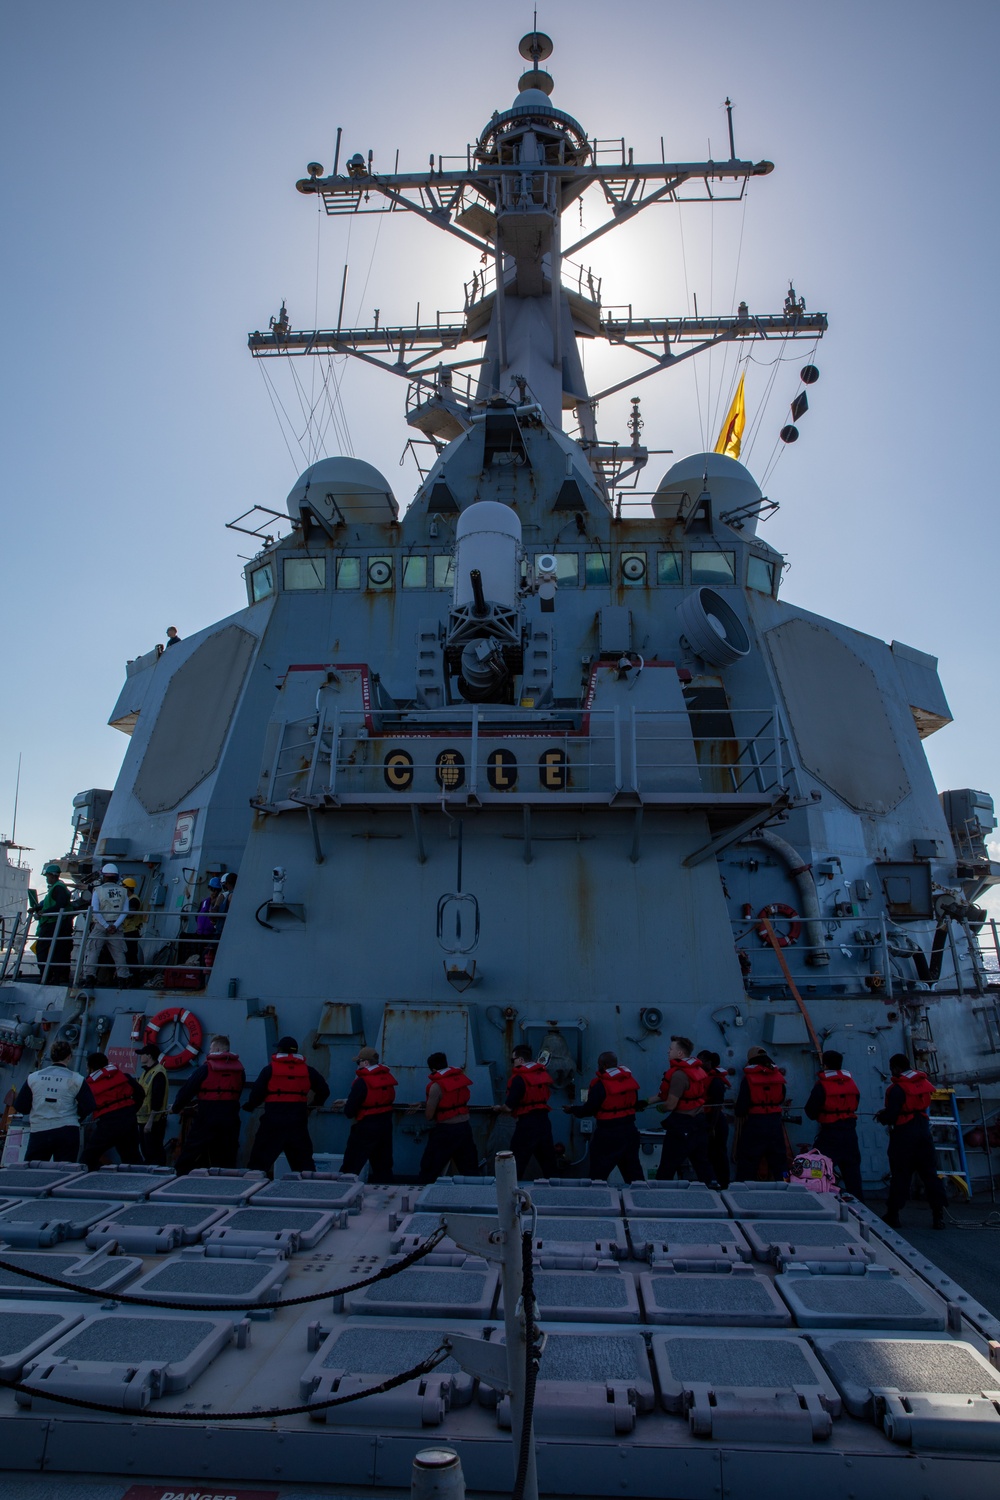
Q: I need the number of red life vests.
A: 12